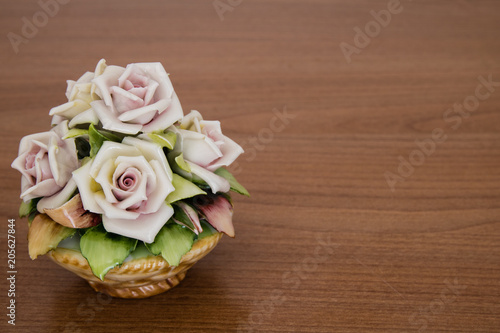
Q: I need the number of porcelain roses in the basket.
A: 5